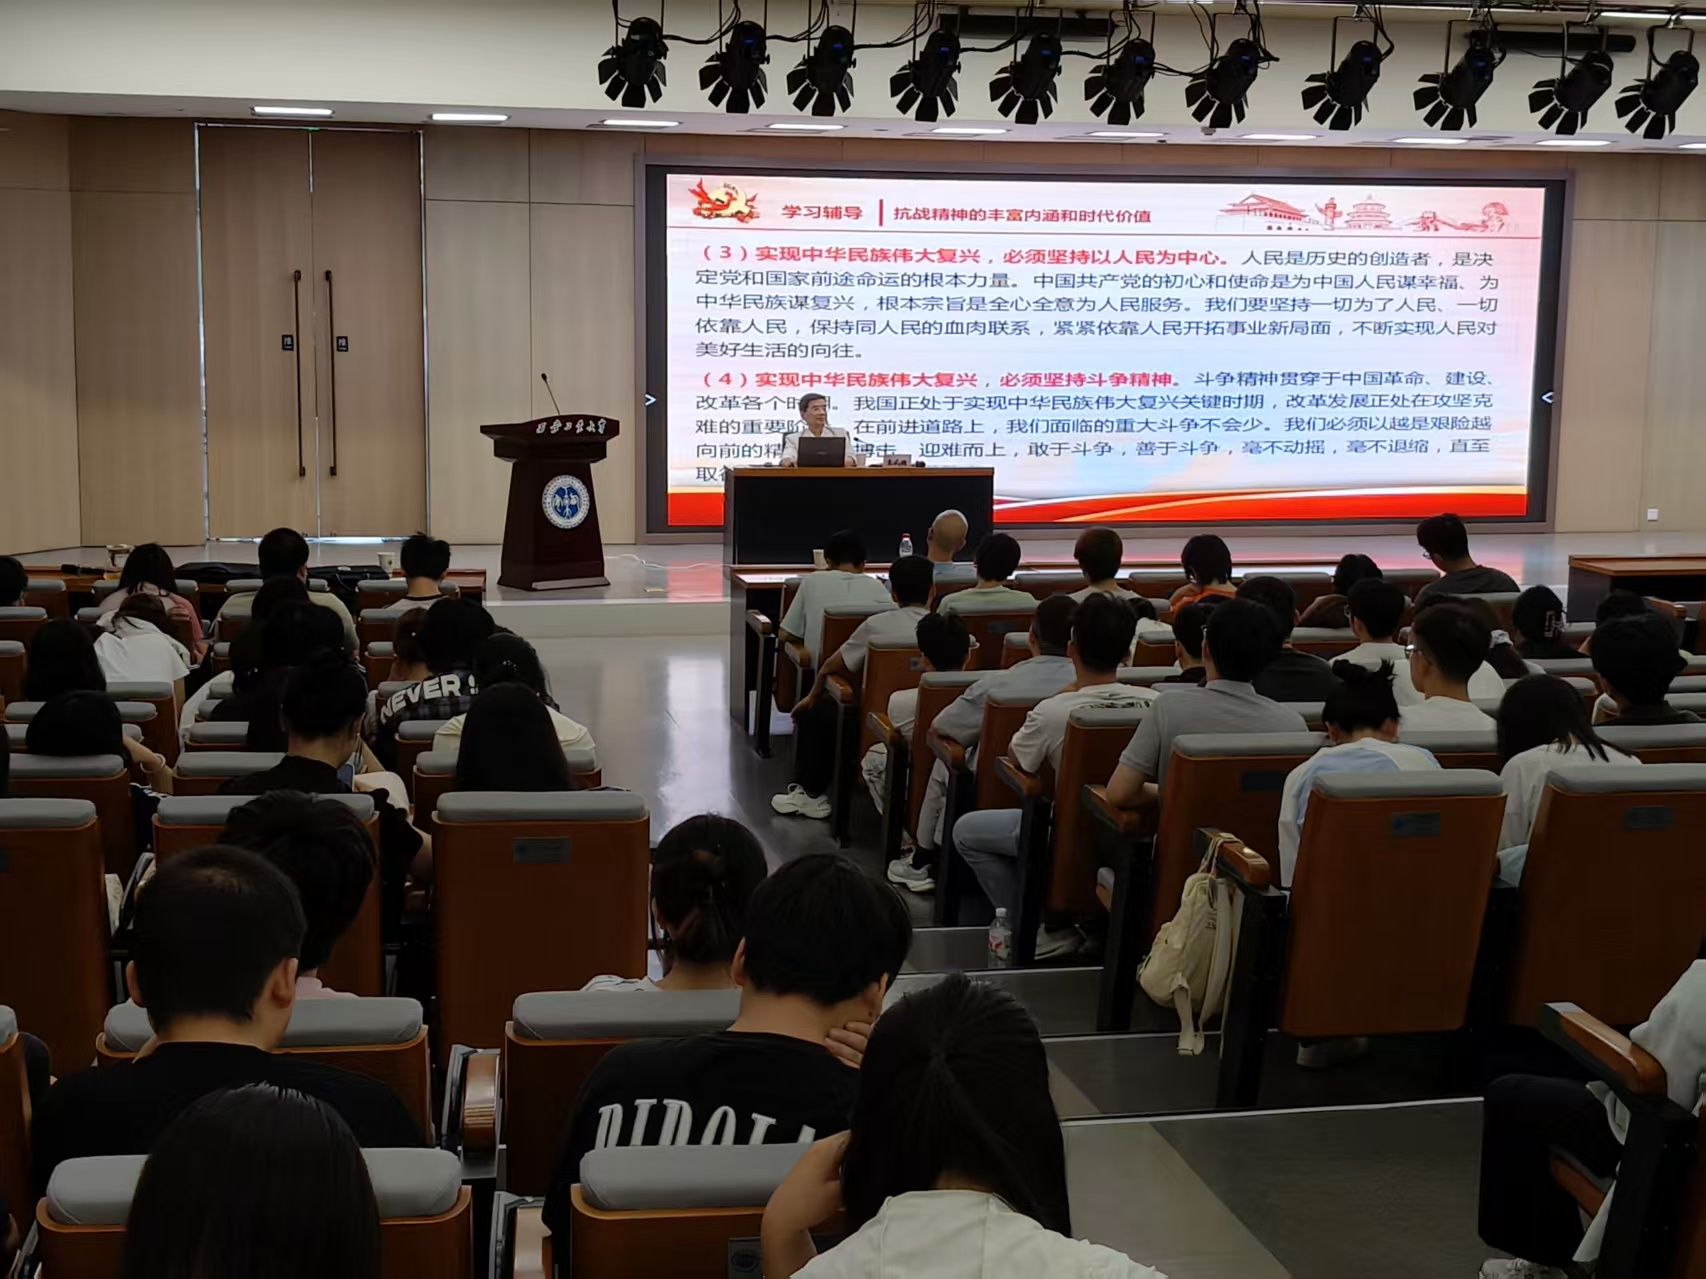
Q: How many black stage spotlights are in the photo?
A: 11